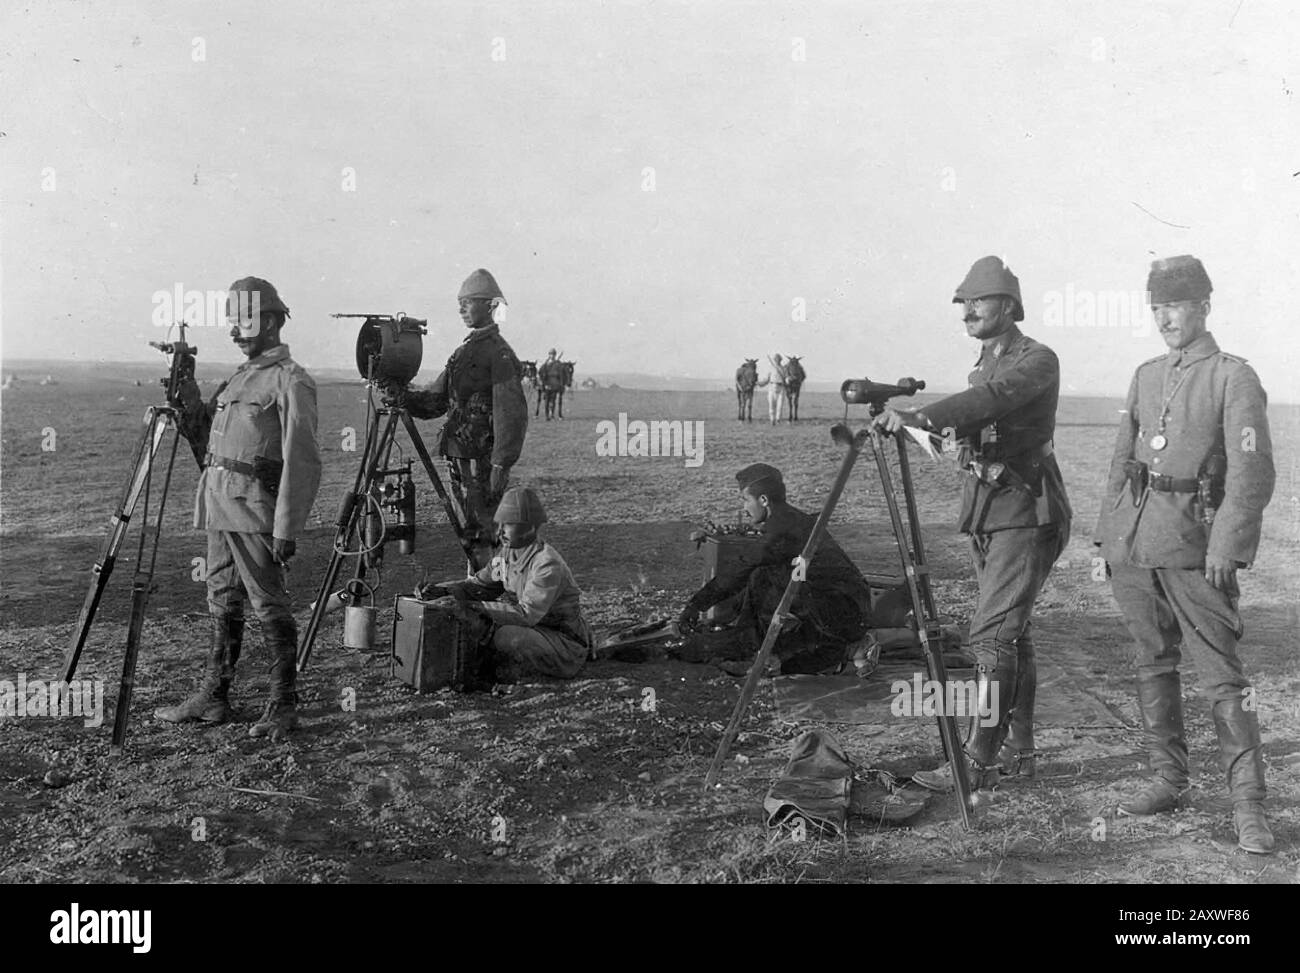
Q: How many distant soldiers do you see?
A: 2